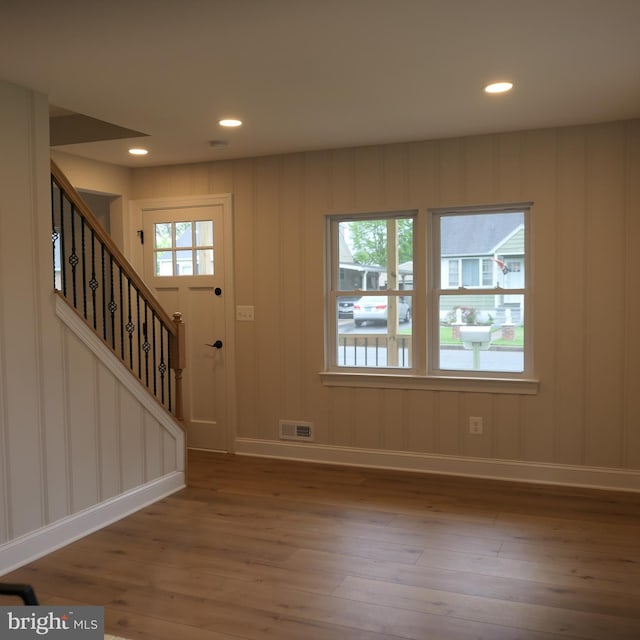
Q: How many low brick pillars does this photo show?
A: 2